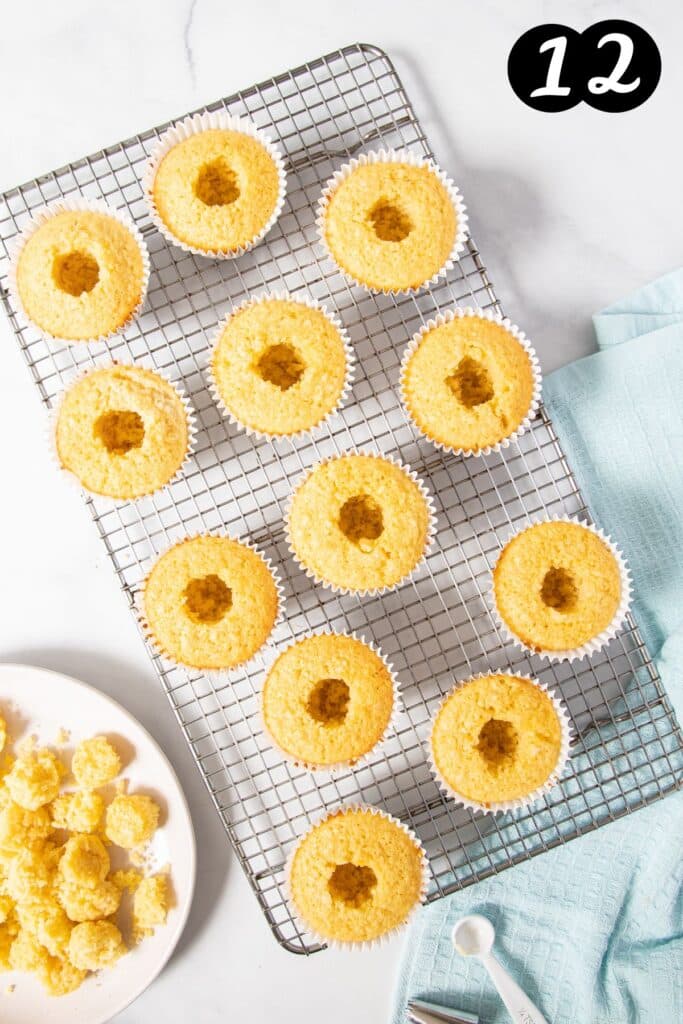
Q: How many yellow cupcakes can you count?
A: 12